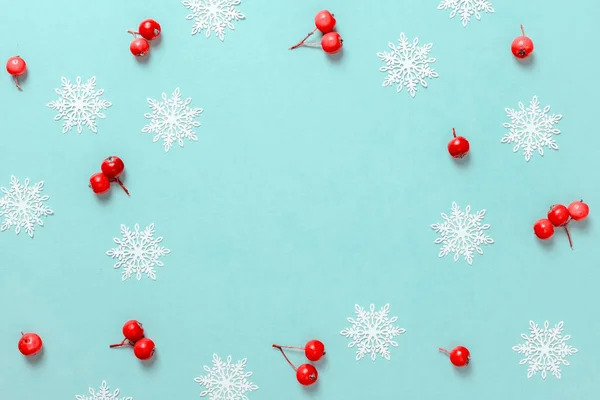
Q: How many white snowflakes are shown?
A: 13